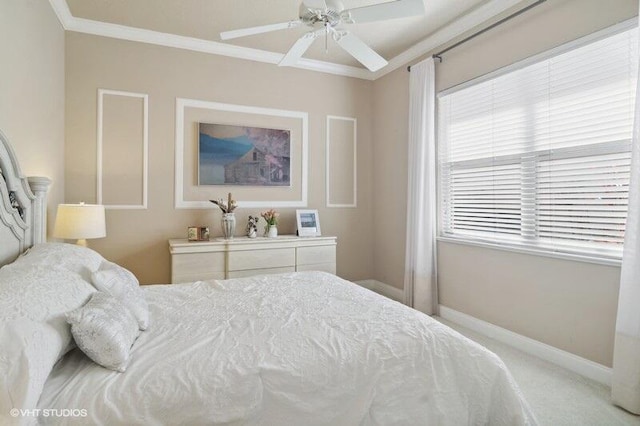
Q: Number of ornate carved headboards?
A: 1